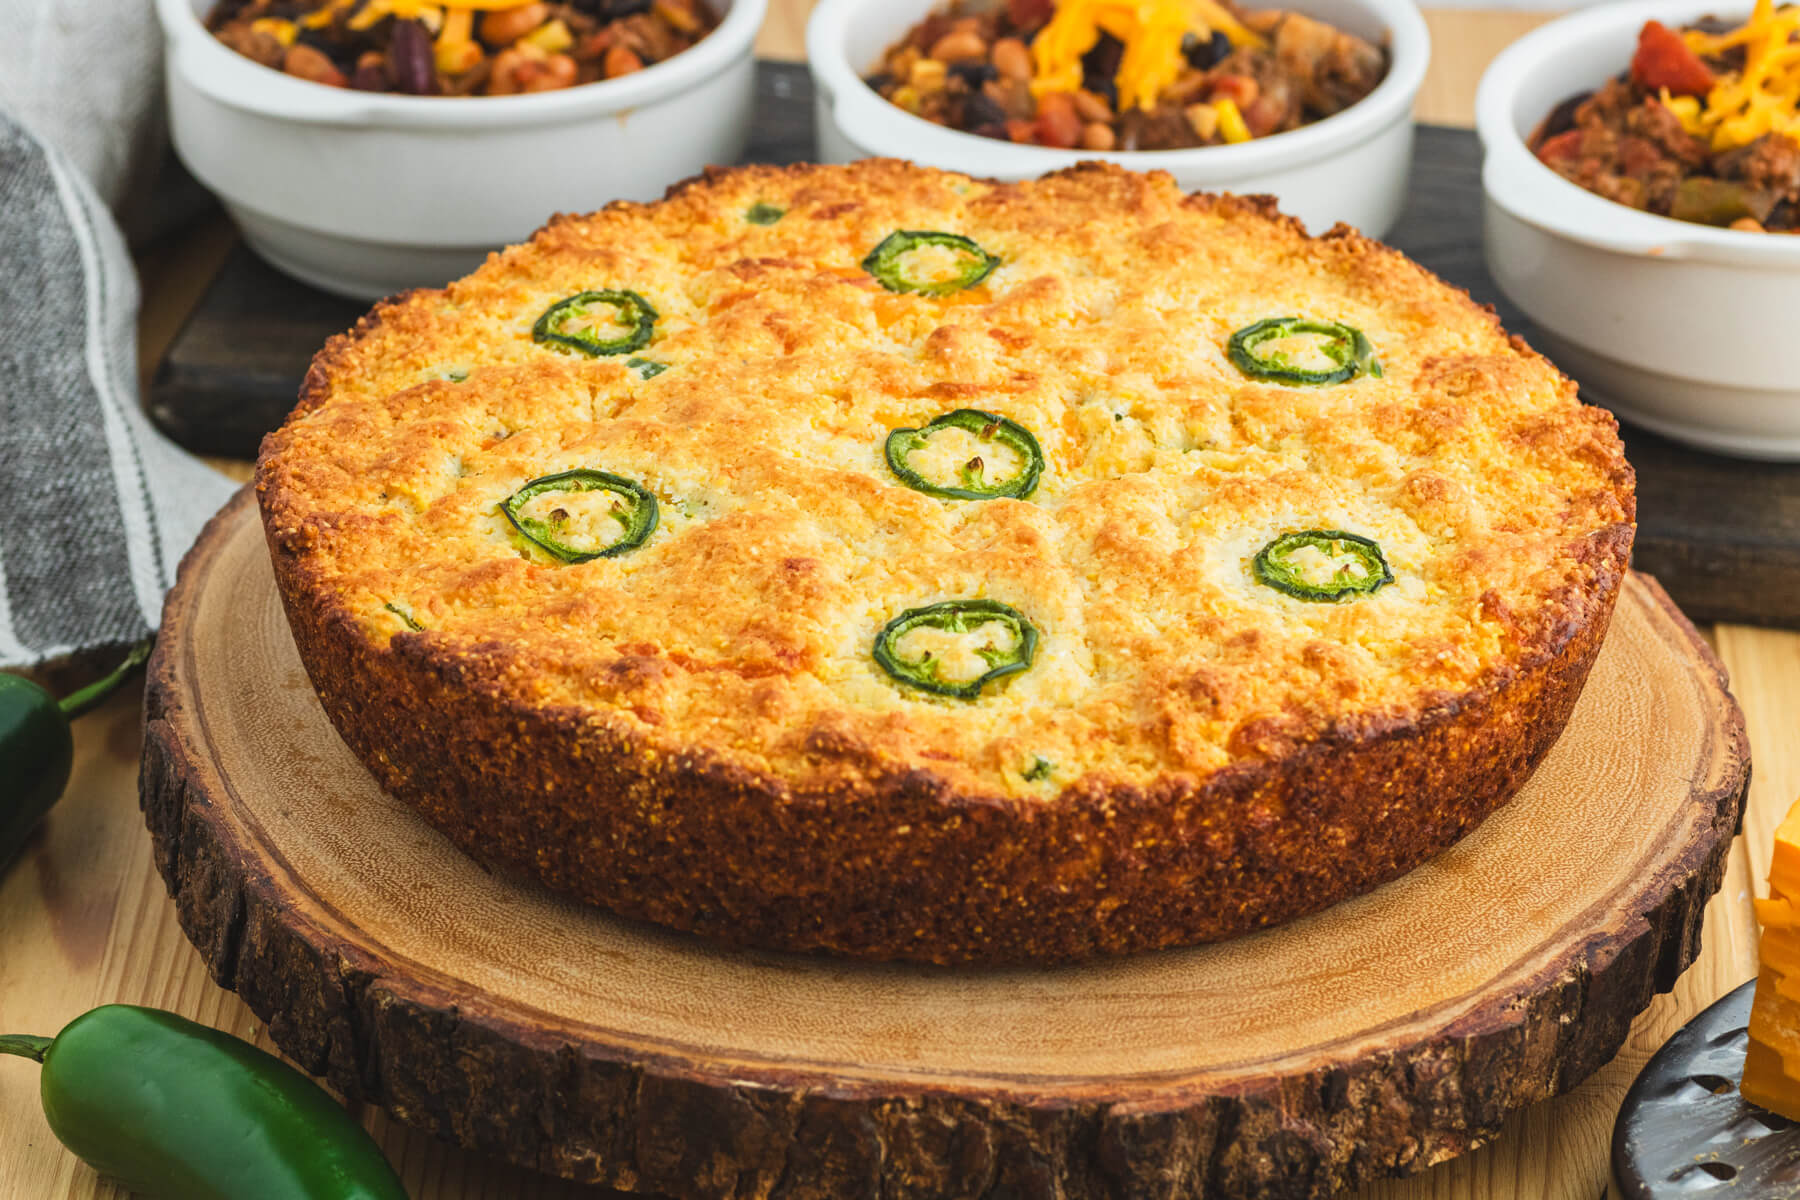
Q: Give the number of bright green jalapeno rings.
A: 7